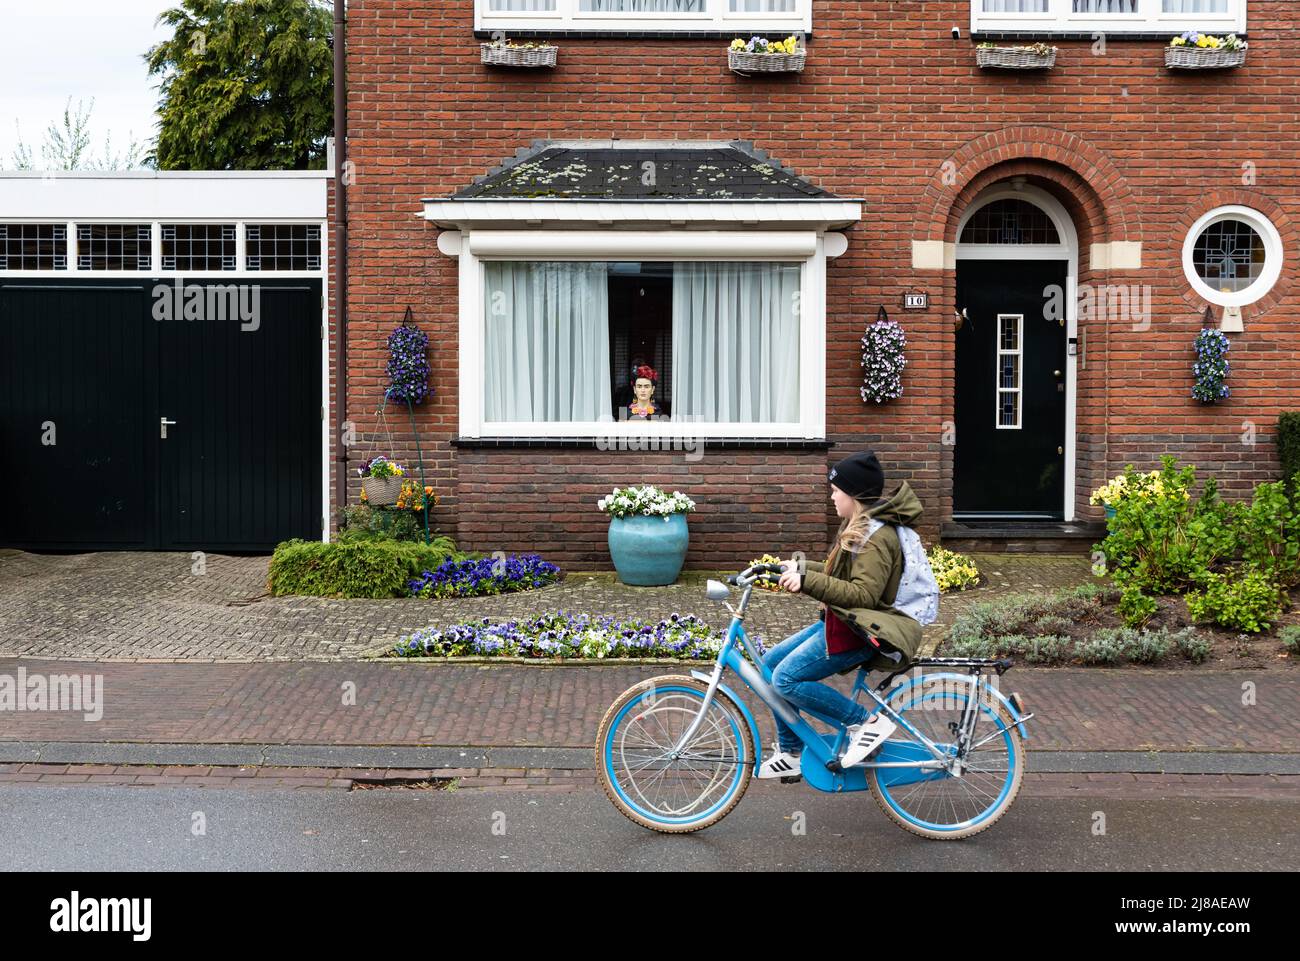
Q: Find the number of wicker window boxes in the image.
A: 4